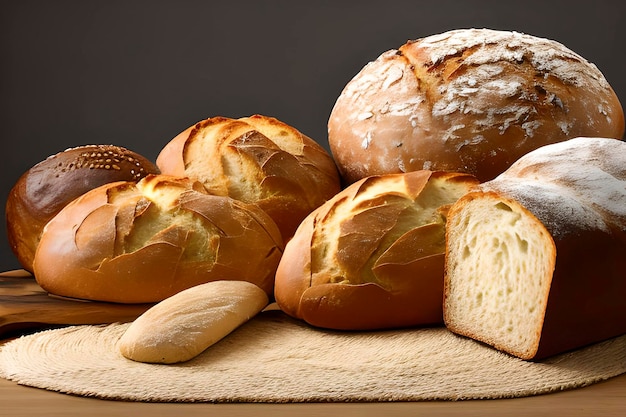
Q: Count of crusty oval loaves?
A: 3